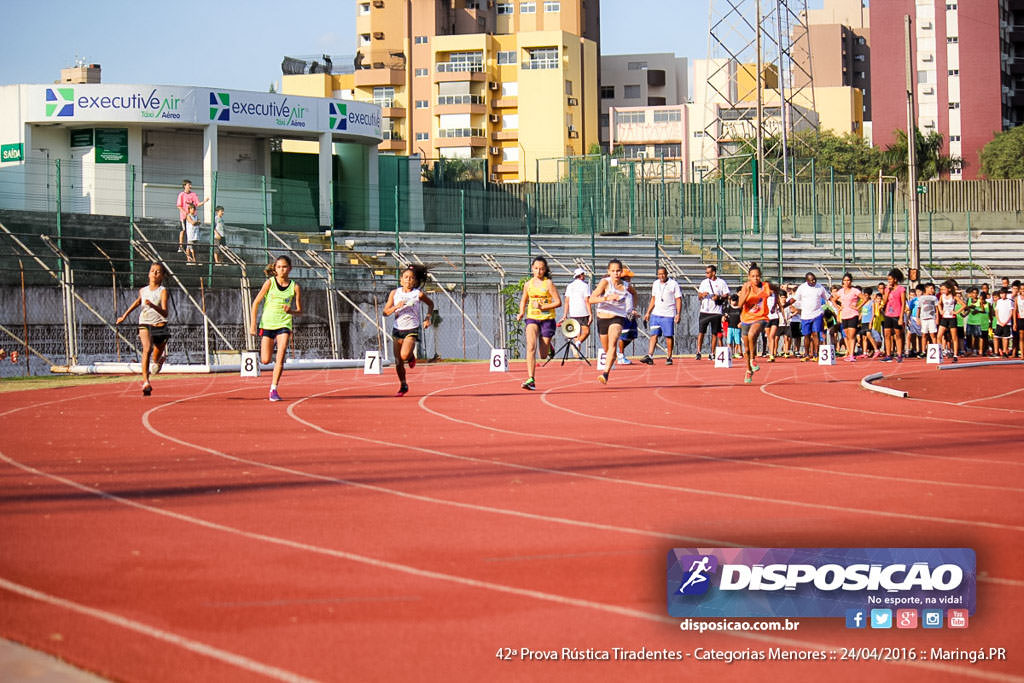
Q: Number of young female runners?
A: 6